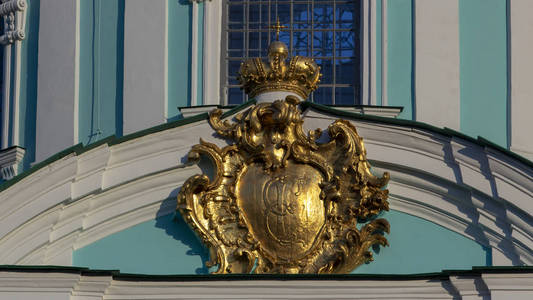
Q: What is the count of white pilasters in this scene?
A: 4